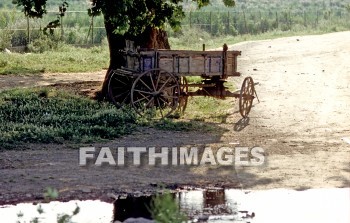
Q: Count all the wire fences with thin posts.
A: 1